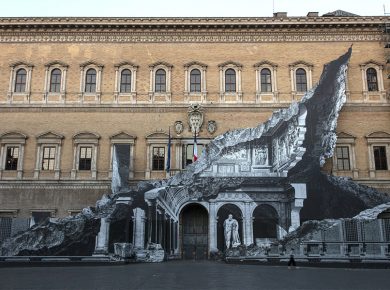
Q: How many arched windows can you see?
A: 10